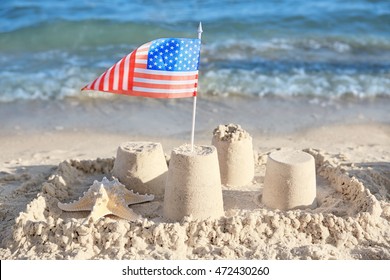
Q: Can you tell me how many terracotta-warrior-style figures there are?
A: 0